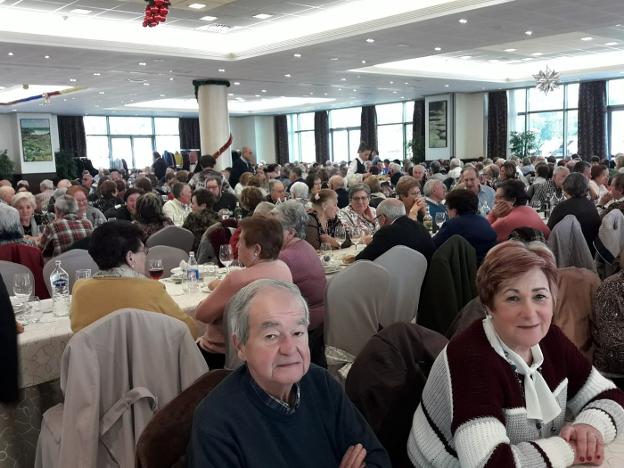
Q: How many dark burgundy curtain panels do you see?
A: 8